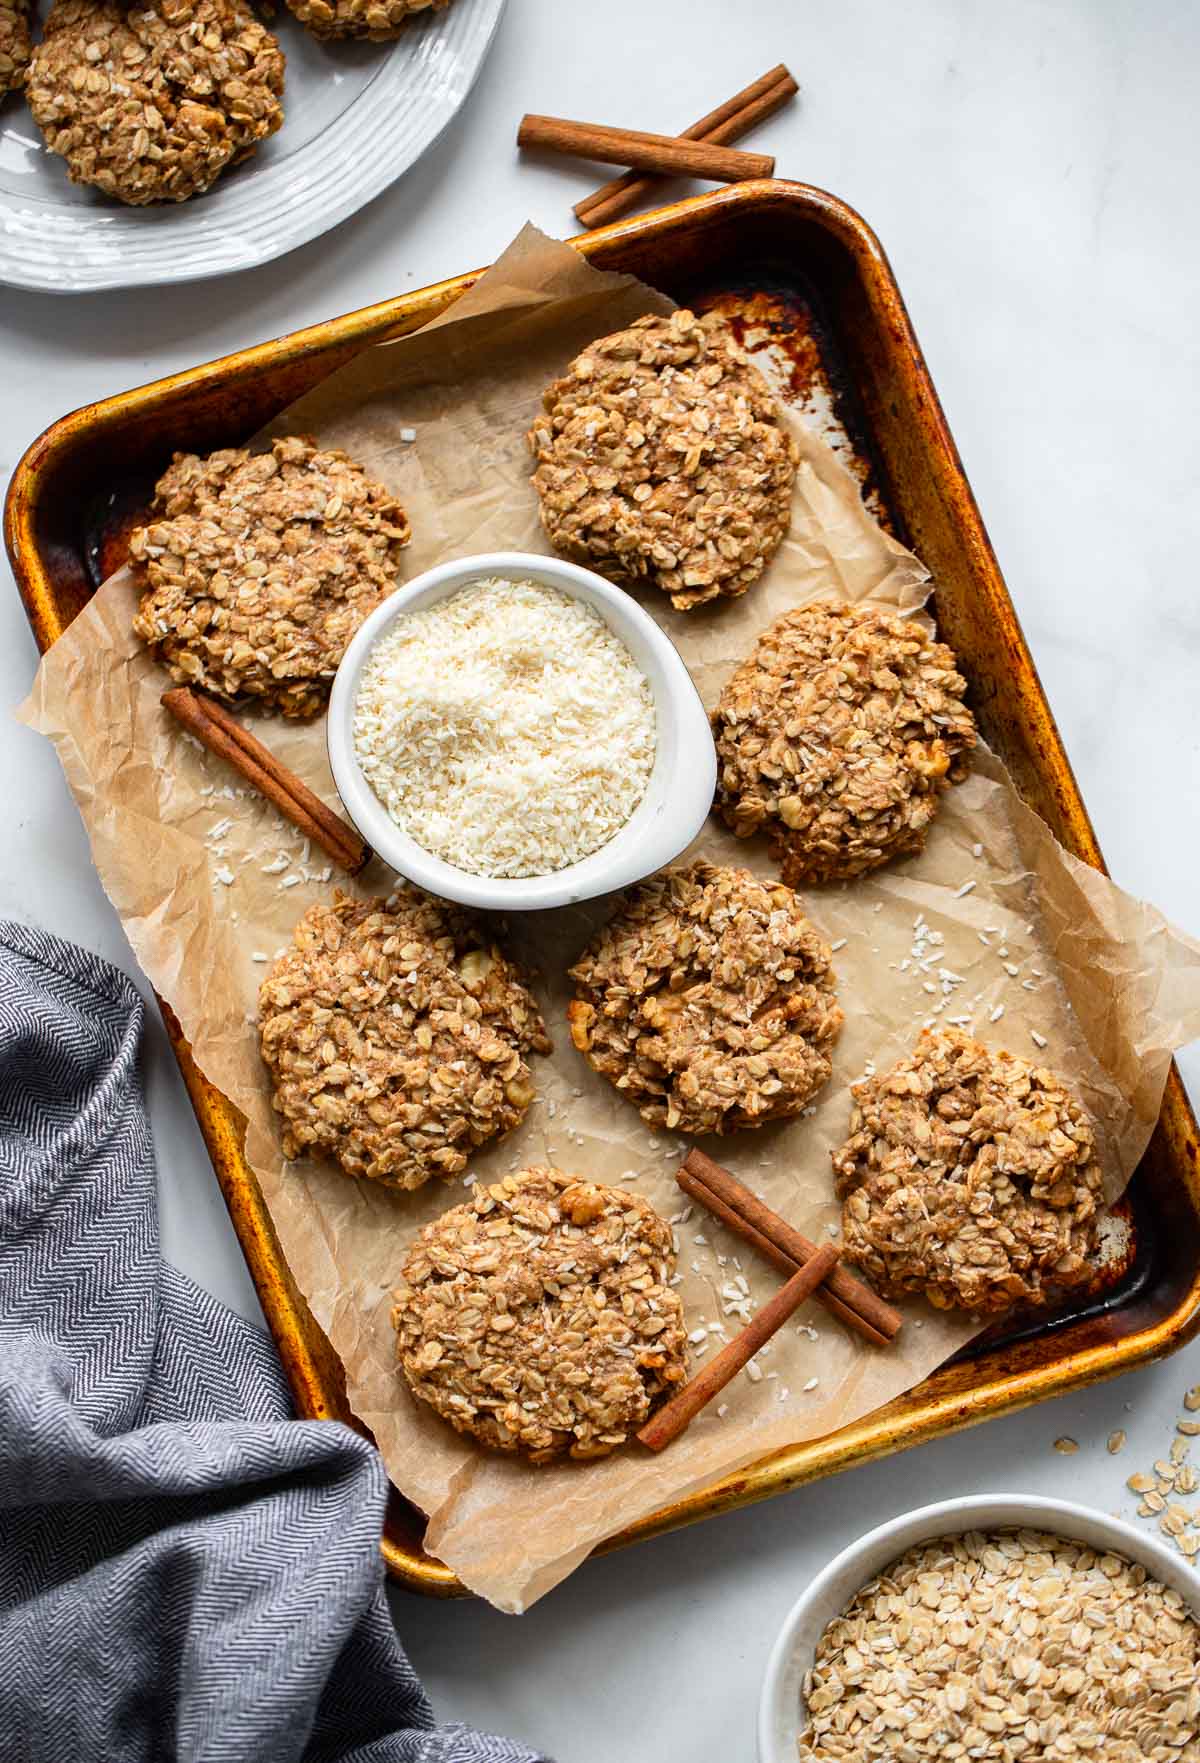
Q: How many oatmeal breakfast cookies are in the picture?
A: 10